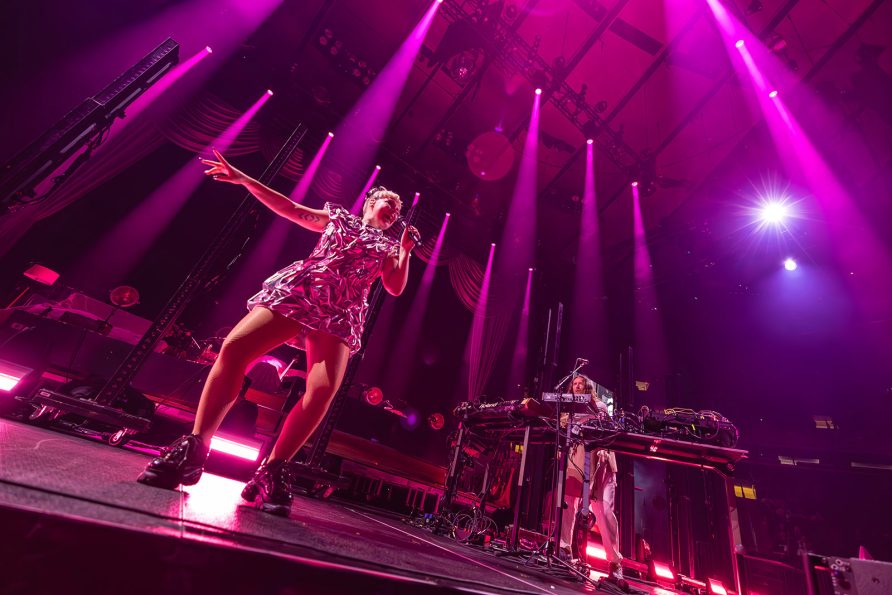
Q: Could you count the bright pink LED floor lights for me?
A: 5